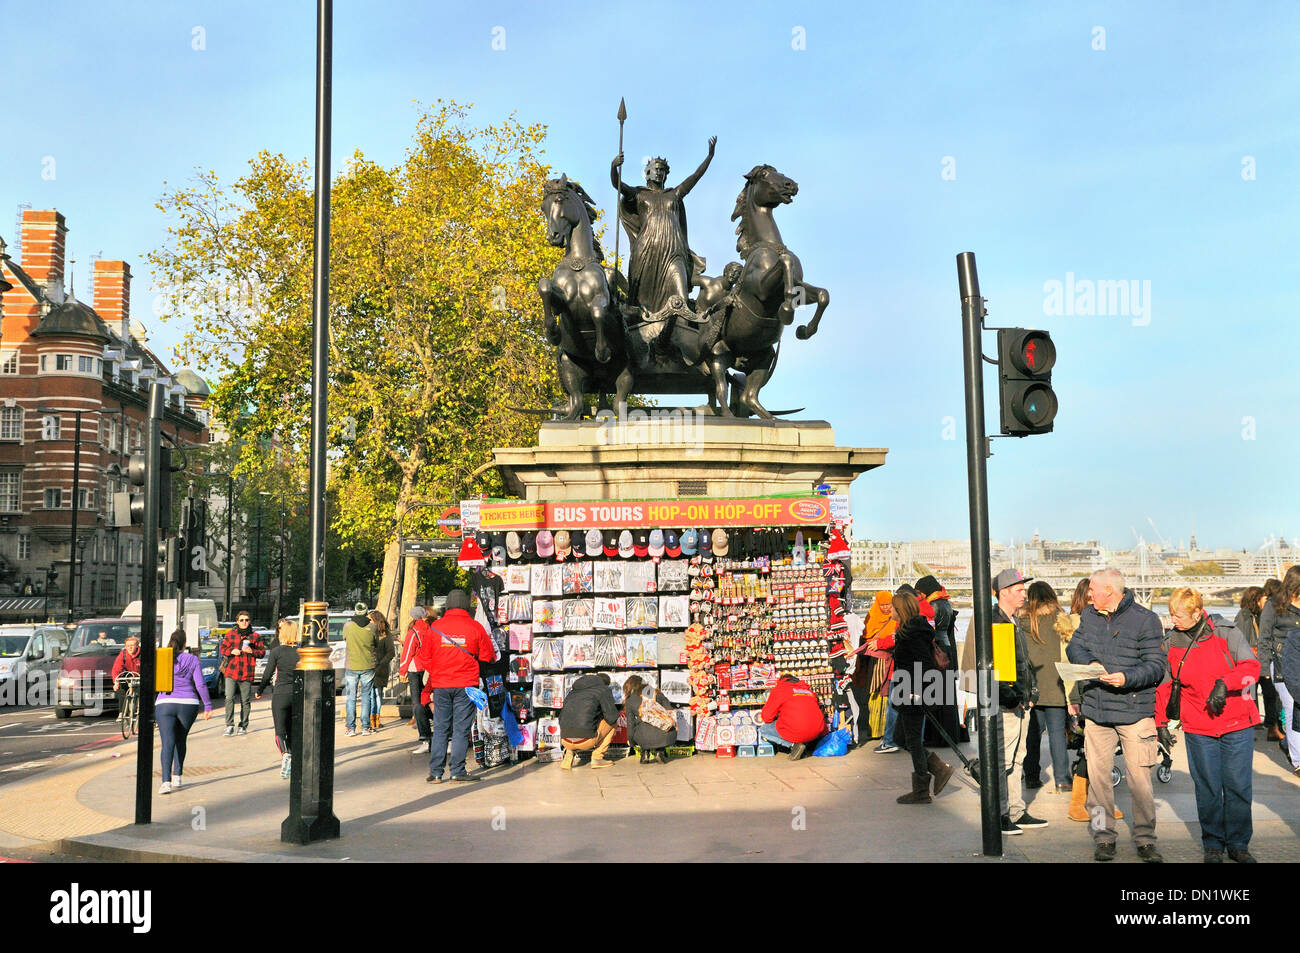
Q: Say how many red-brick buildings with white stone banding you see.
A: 1